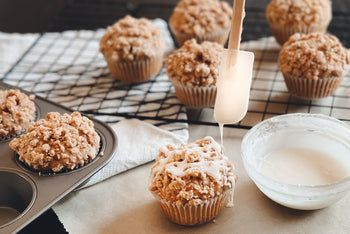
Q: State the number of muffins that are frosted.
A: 1